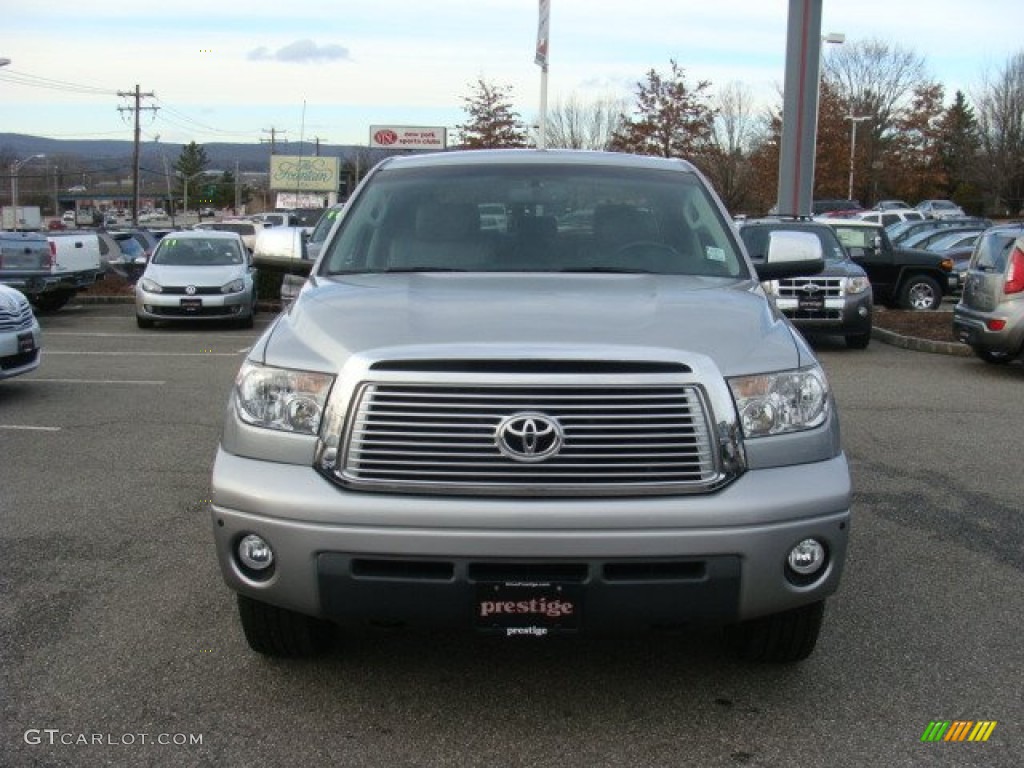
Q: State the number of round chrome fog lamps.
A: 2